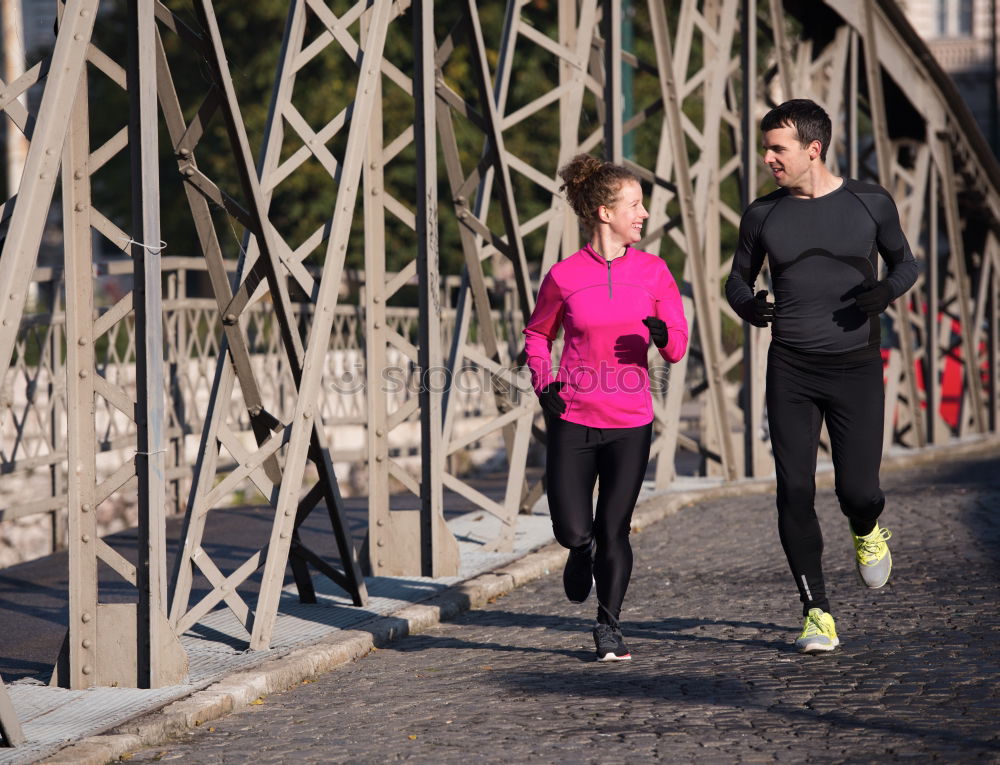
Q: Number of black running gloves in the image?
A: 4